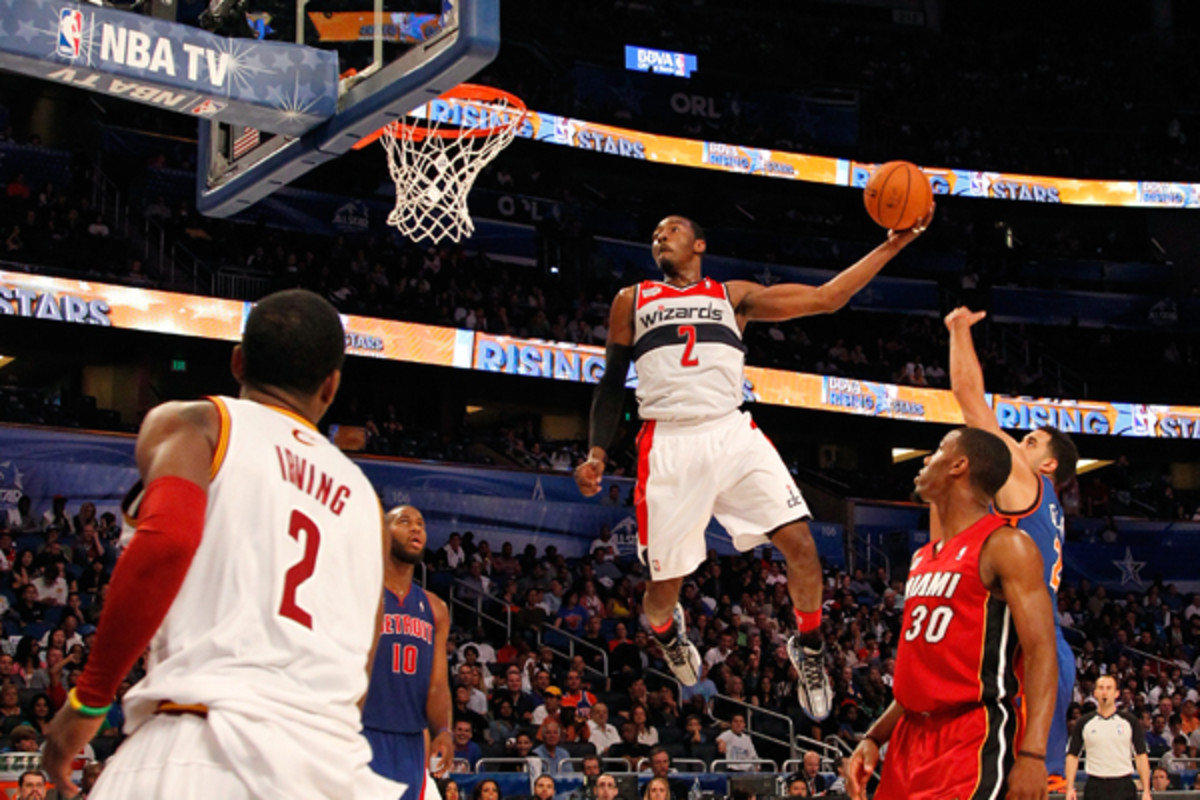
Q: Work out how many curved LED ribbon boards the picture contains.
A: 2